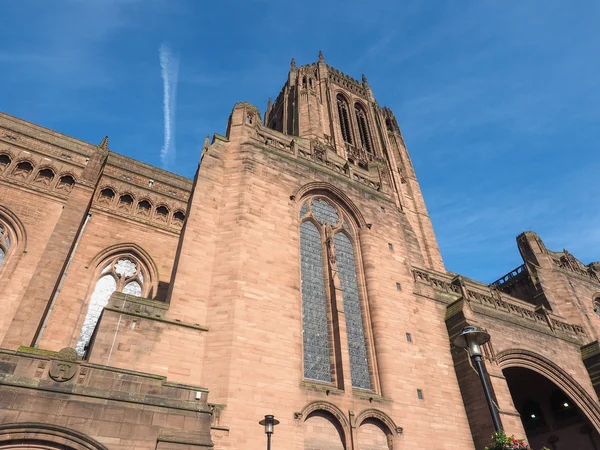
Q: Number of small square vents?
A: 5